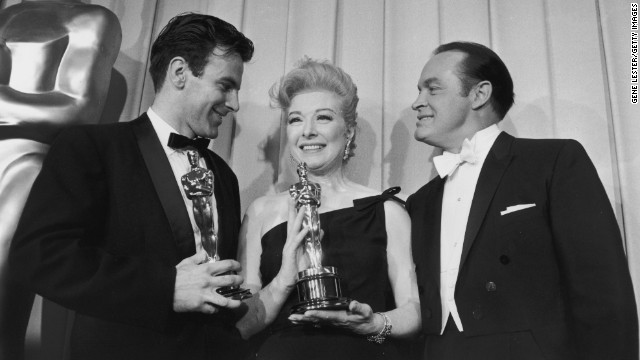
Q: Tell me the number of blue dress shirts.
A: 0